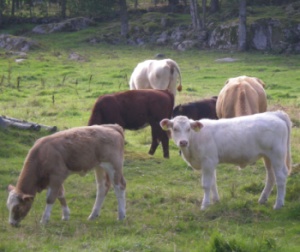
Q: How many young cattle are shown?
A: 2